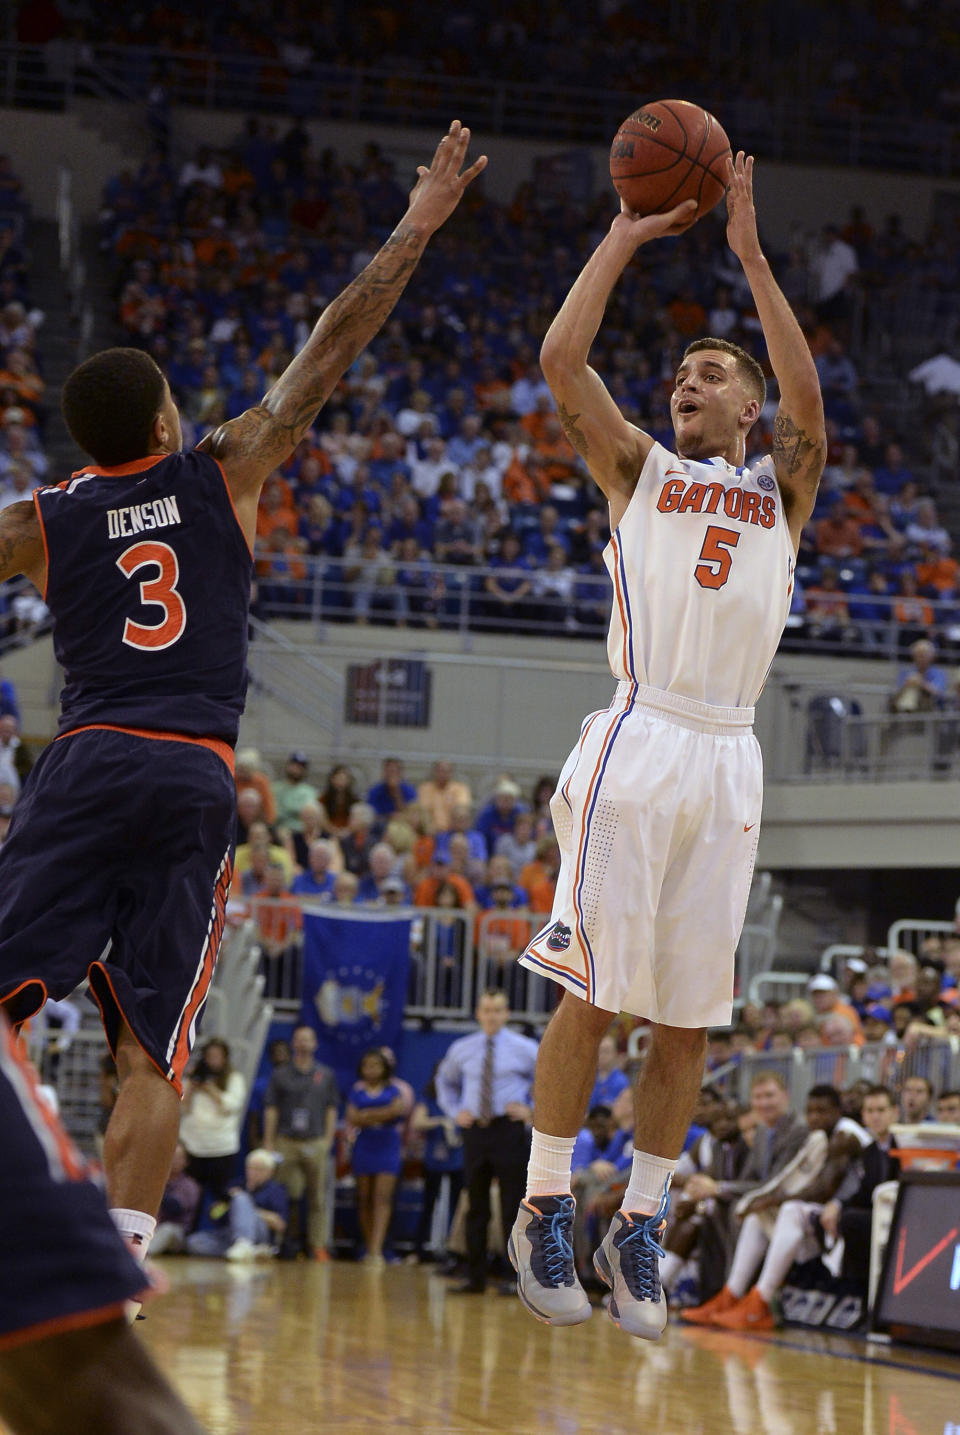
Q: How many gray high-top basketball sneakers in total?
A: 2